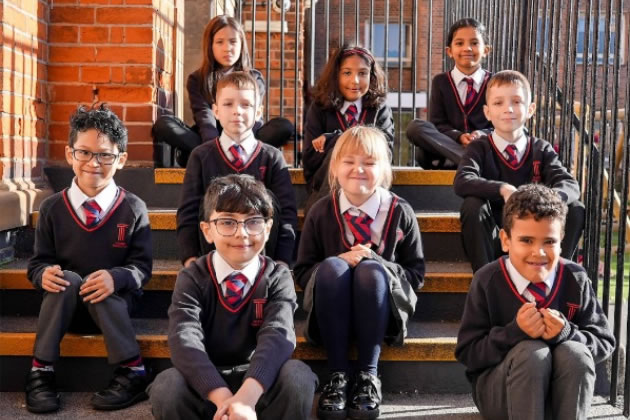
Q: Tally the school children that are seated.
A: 9